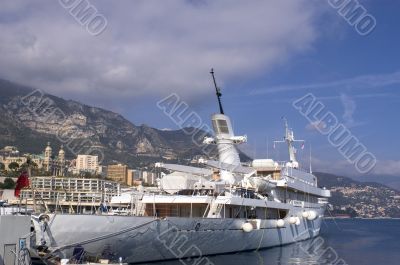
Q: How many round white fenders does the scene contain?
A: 6